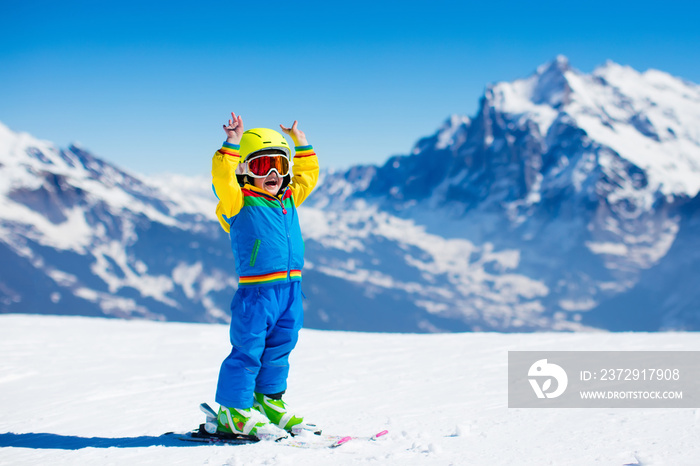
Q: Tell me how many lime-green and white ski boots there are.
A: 2